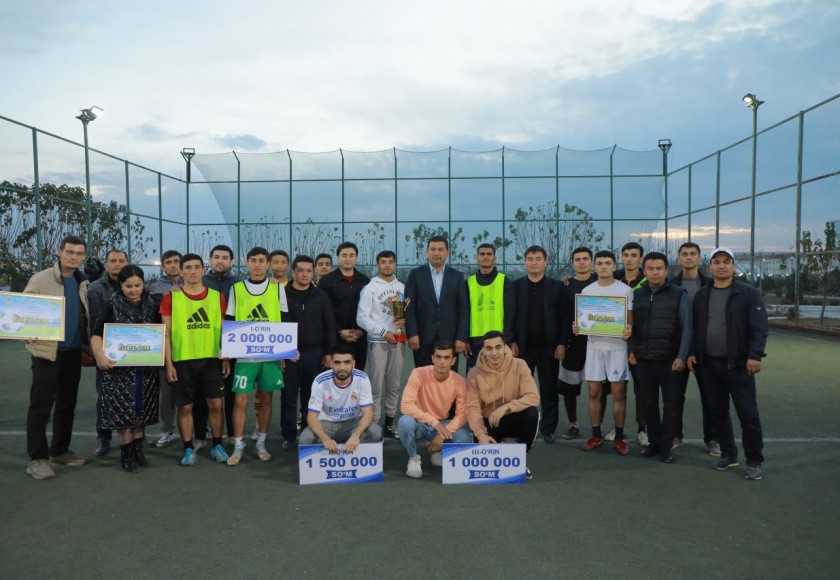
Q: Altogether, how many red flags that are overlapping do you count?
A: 0